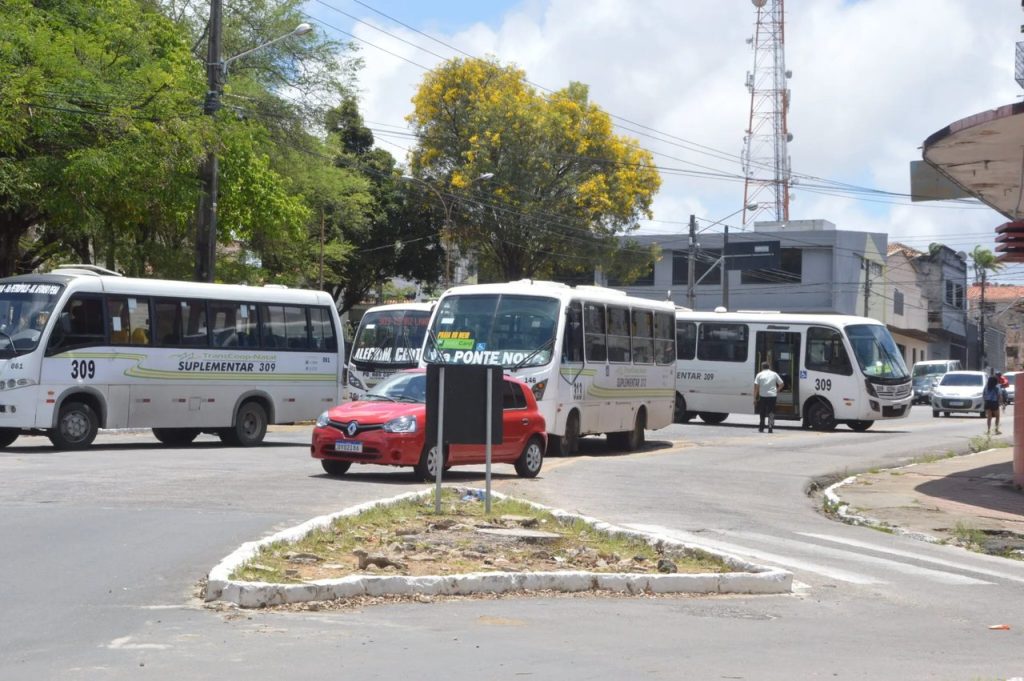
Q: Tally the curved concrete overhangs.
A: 1